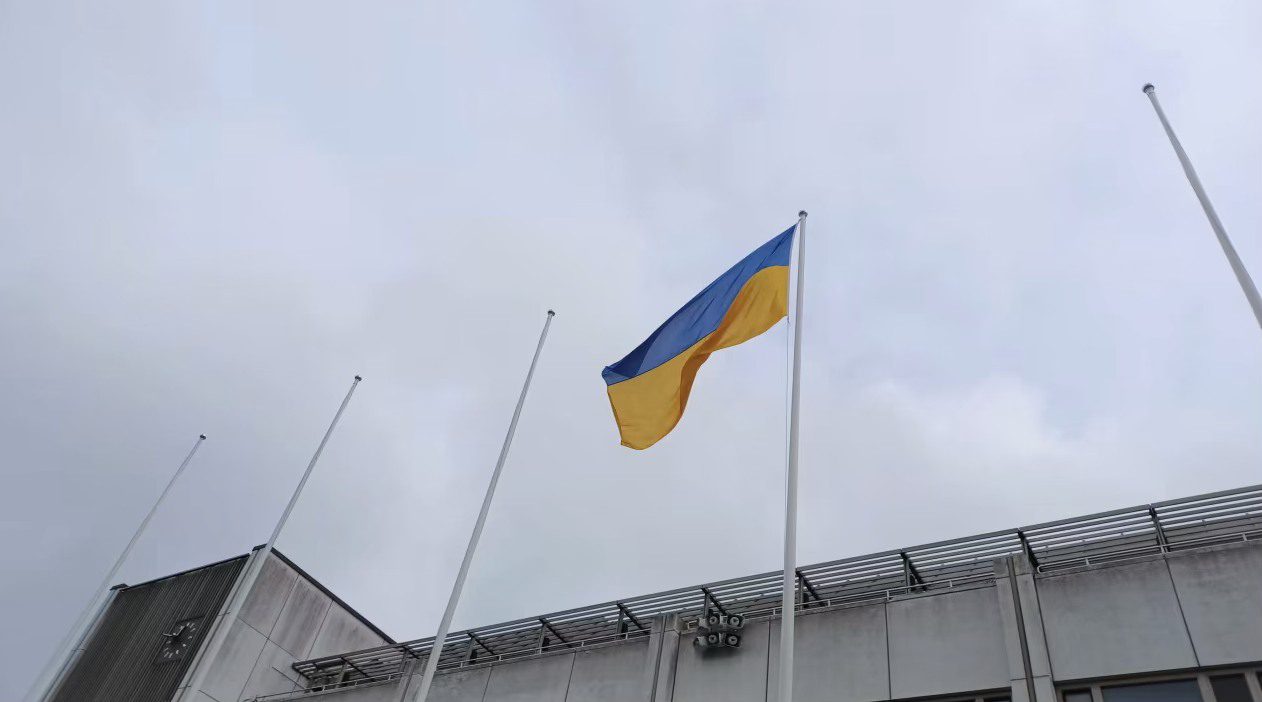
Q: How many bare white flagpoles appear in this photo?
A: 4